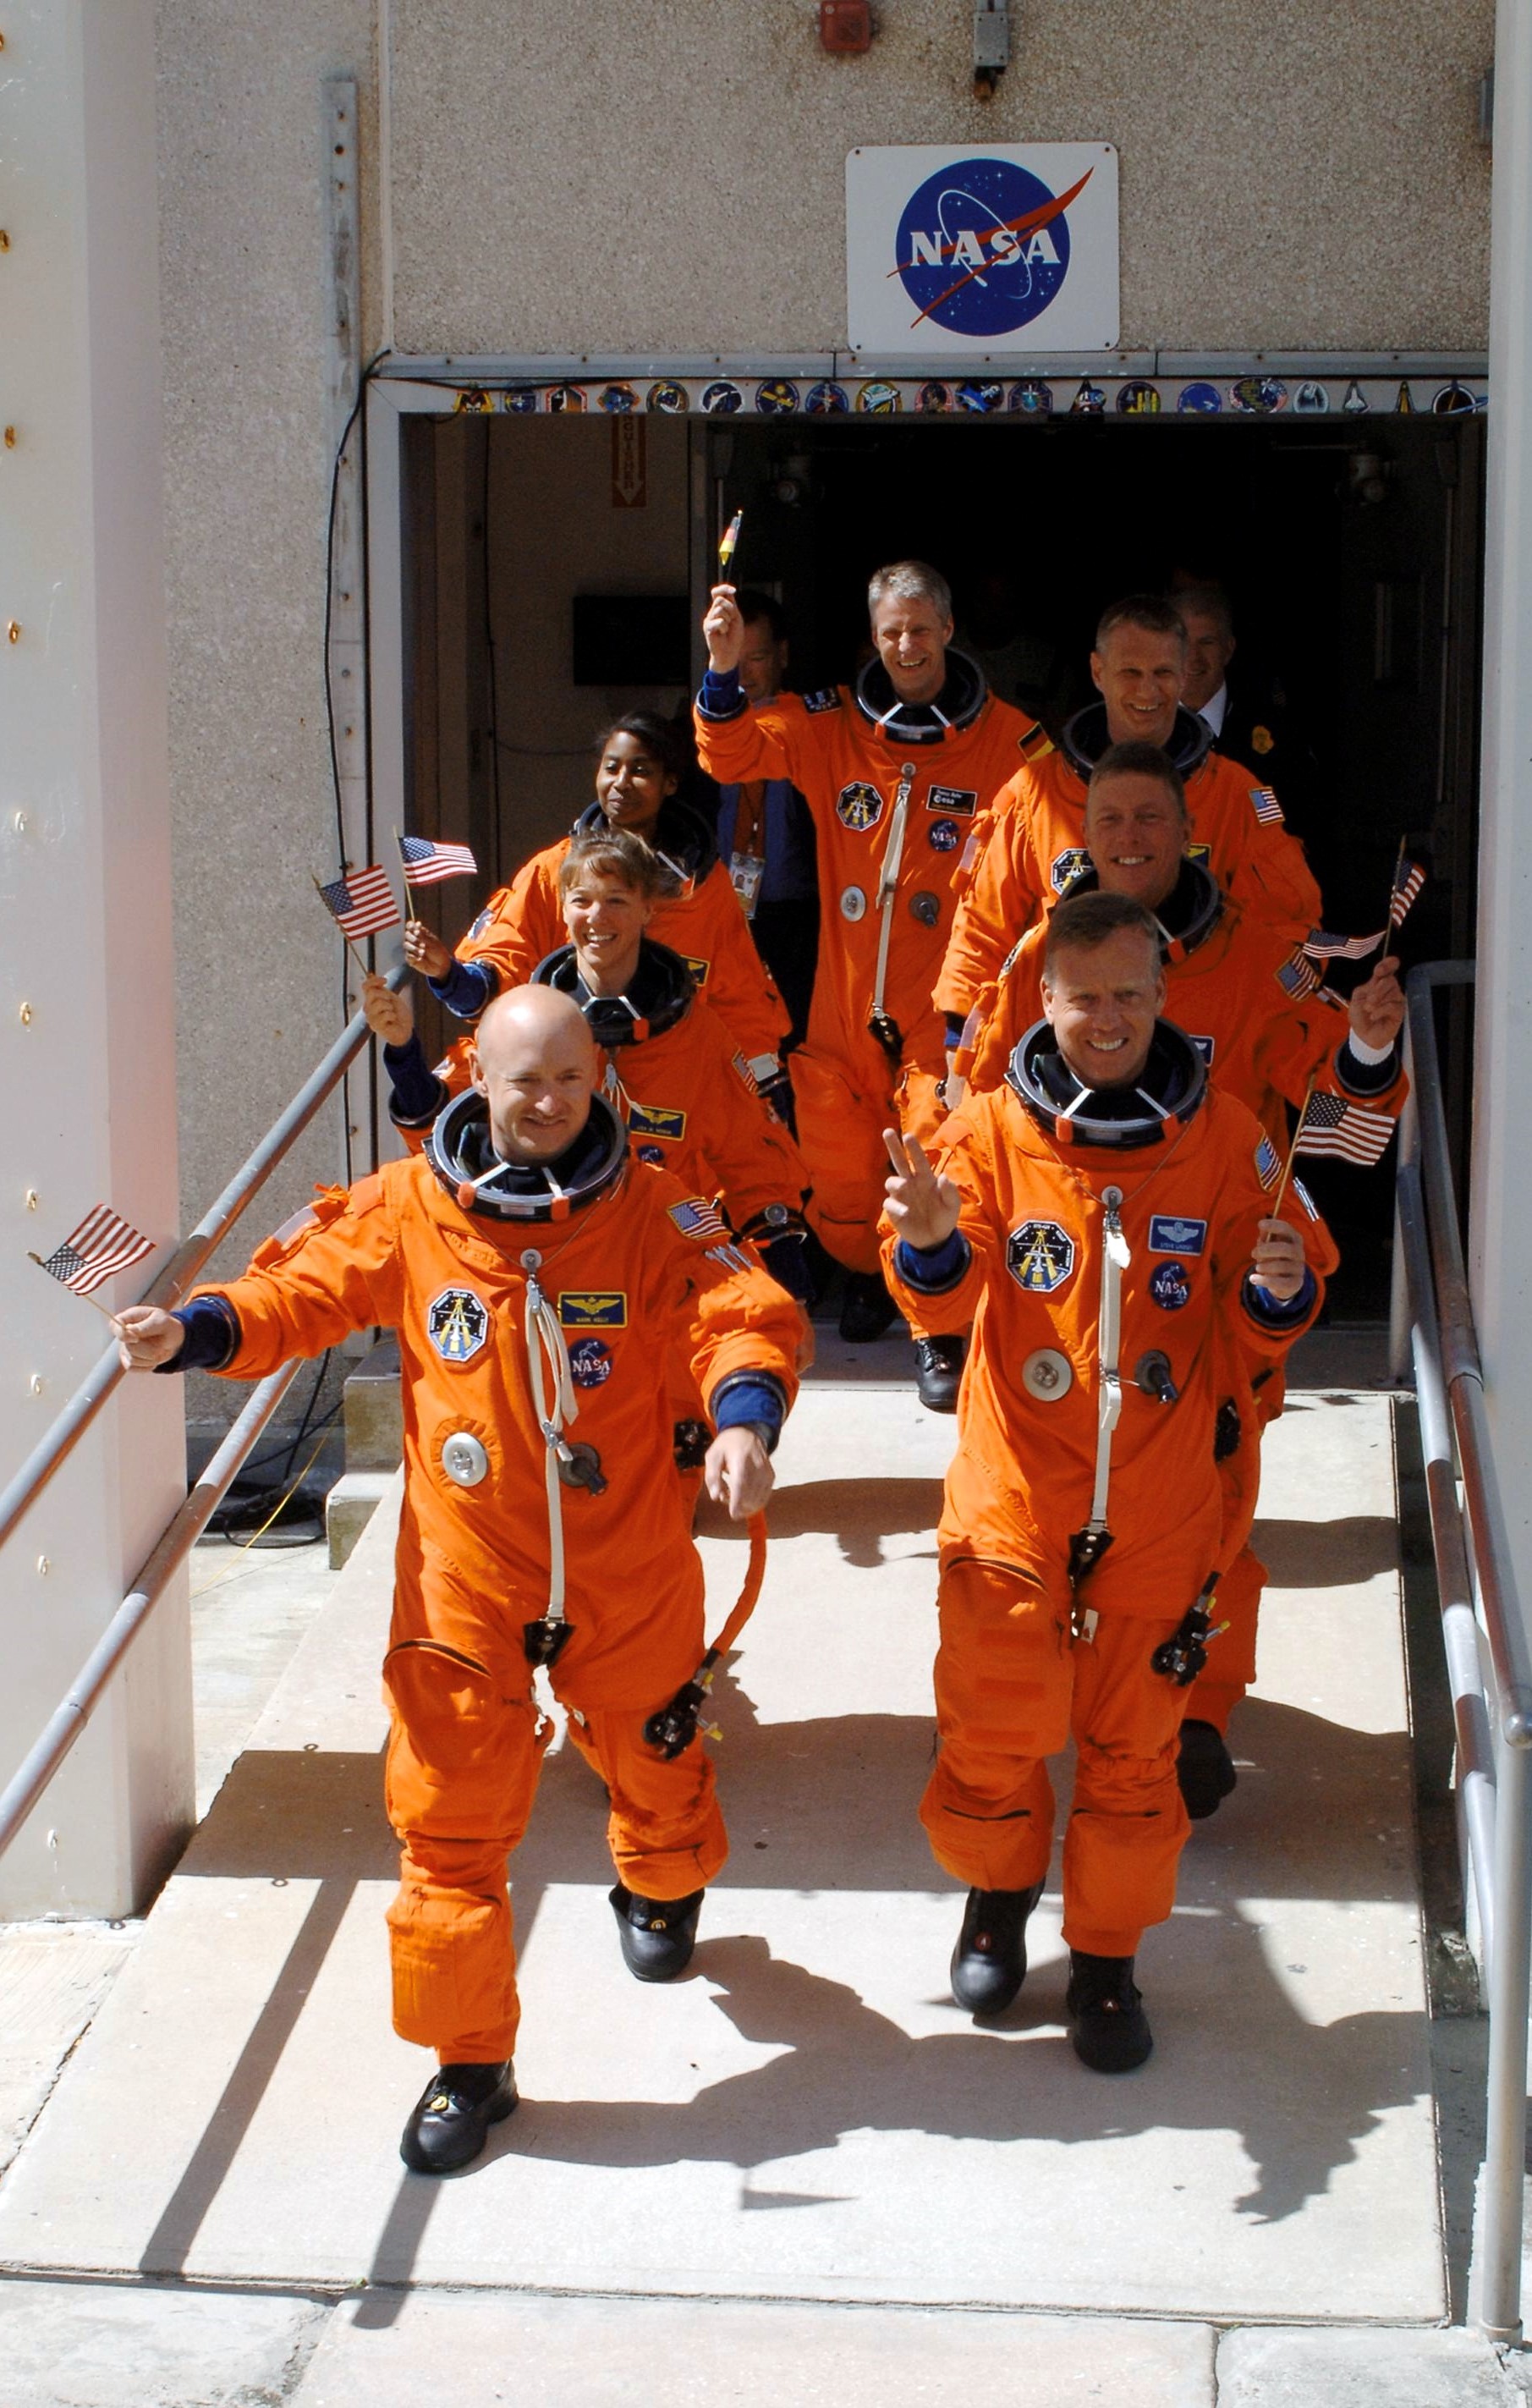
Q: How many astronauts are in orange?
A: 7